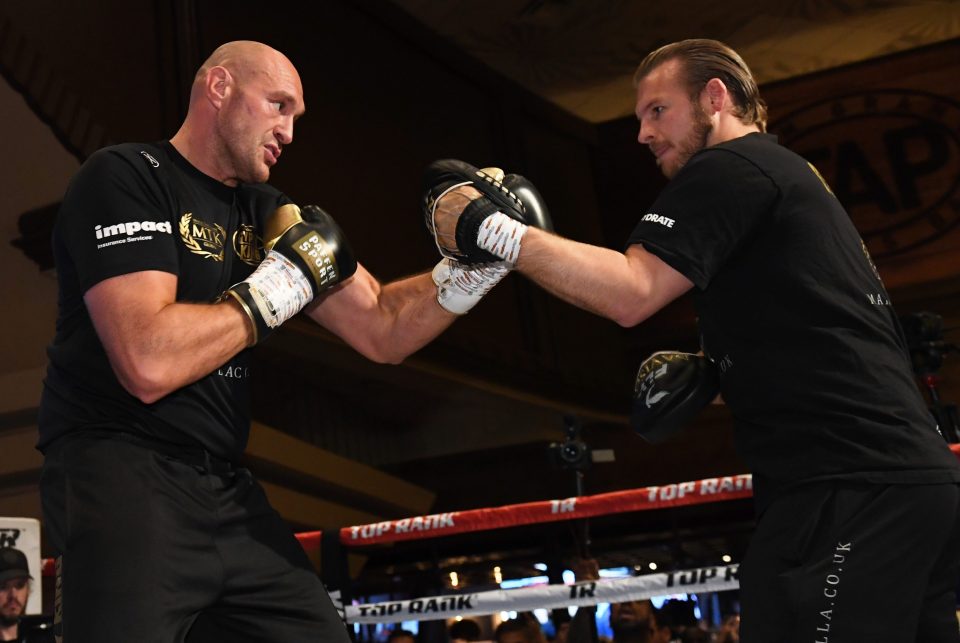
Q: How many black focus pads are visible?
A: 2